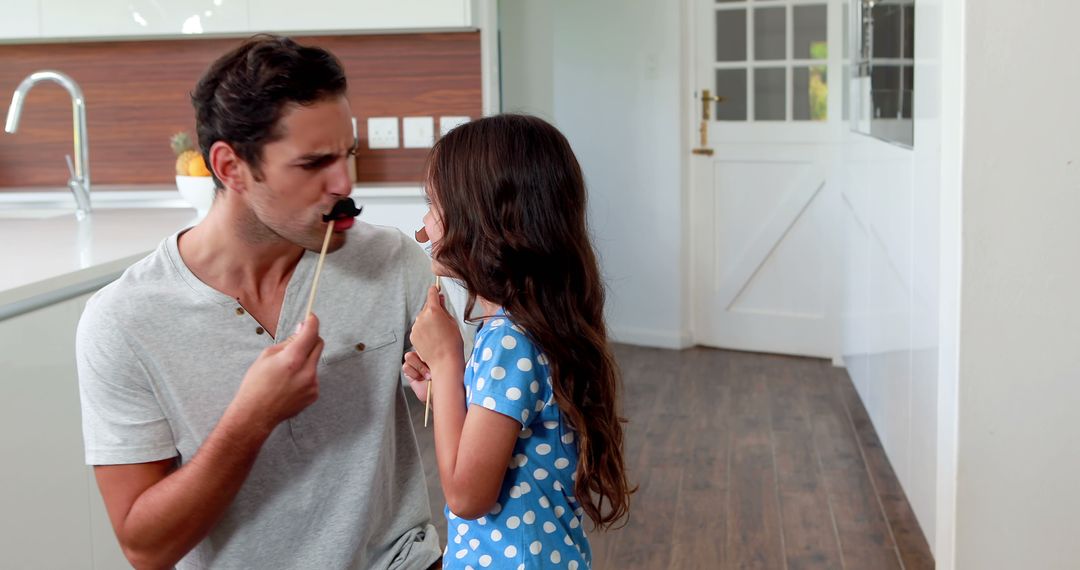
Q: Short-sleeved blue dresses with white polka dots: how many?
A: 1